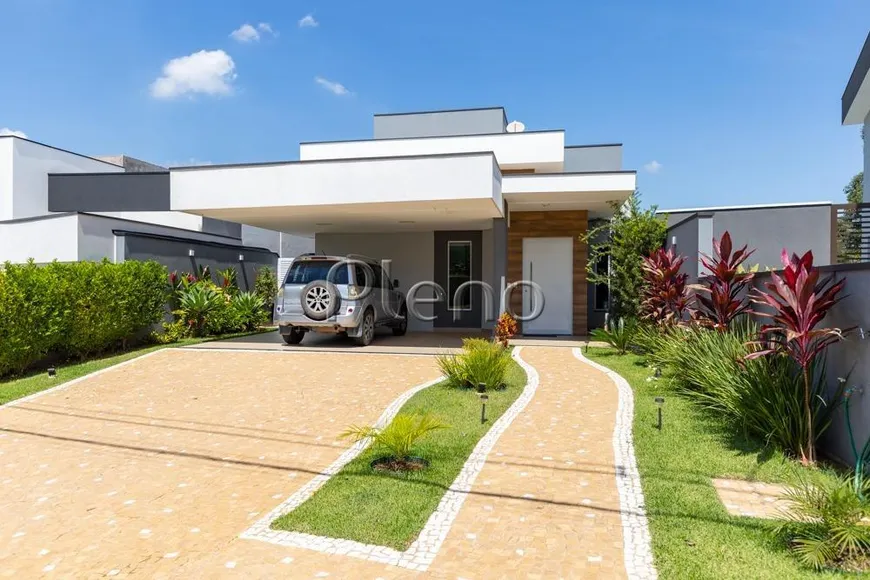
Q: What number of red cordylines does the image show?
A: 3